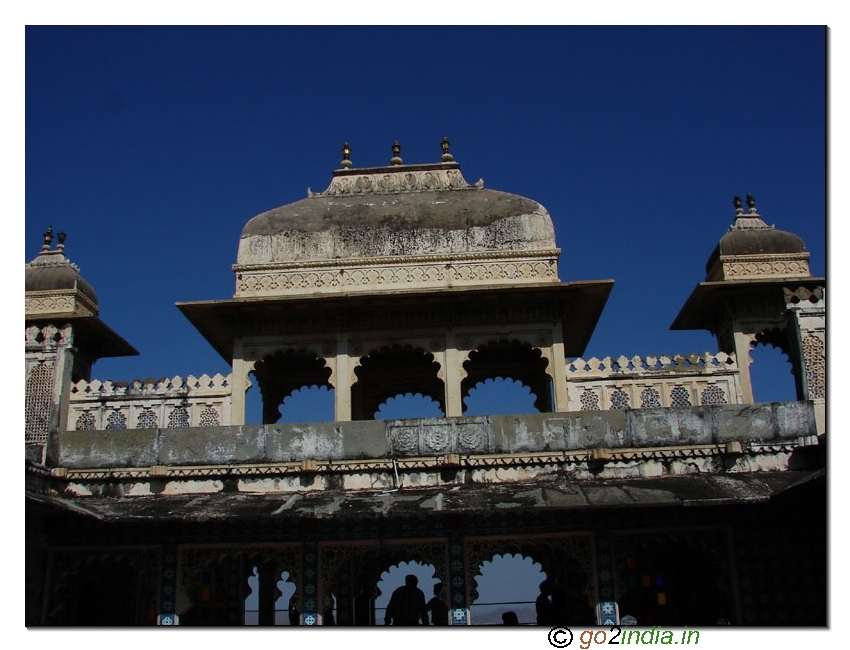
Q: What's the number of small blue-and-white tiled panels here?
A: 4